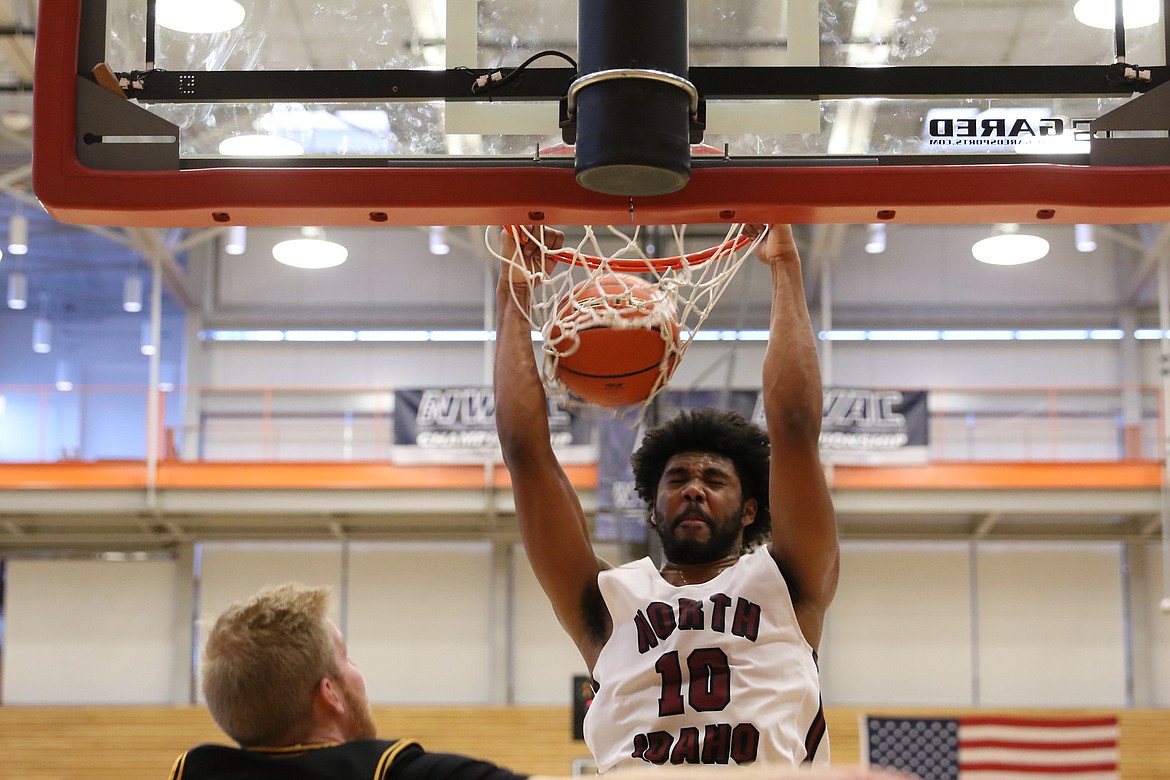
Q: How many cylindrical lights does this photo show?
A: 11